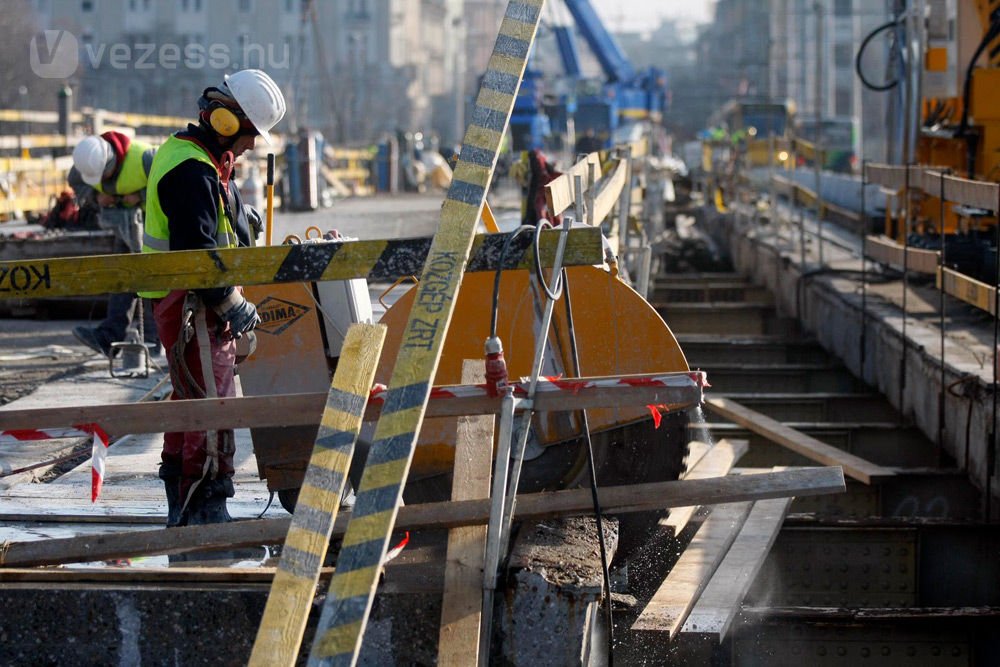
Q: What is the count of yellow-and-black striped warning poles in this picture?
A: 3